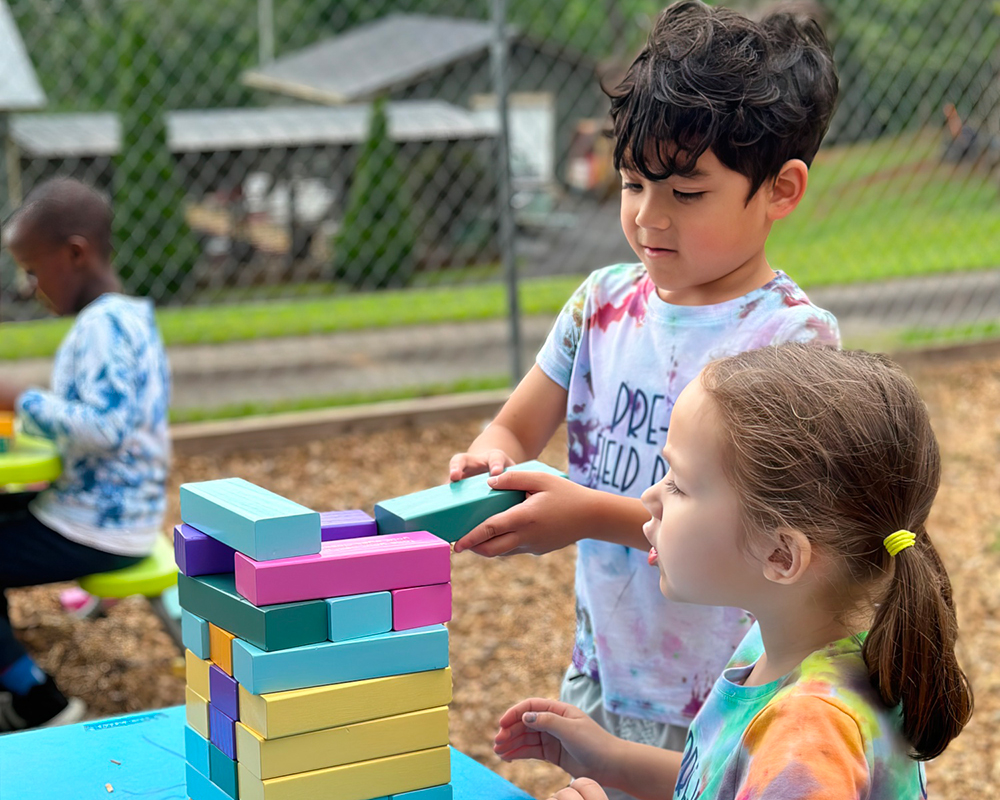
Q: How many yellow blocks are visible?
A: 5